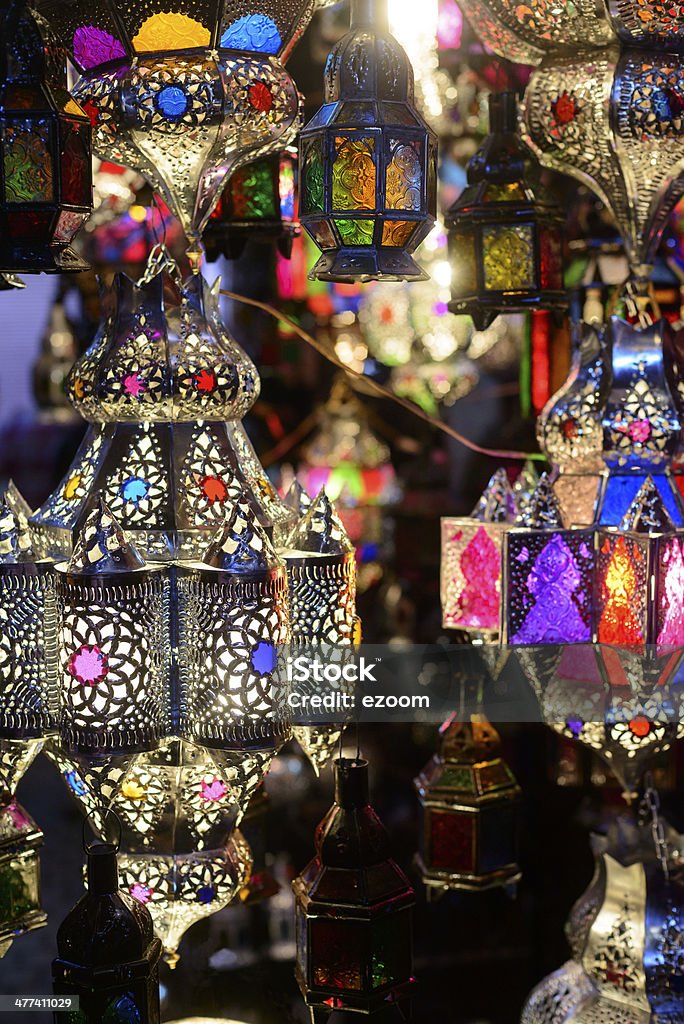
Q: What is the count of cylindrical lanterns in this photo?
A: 4